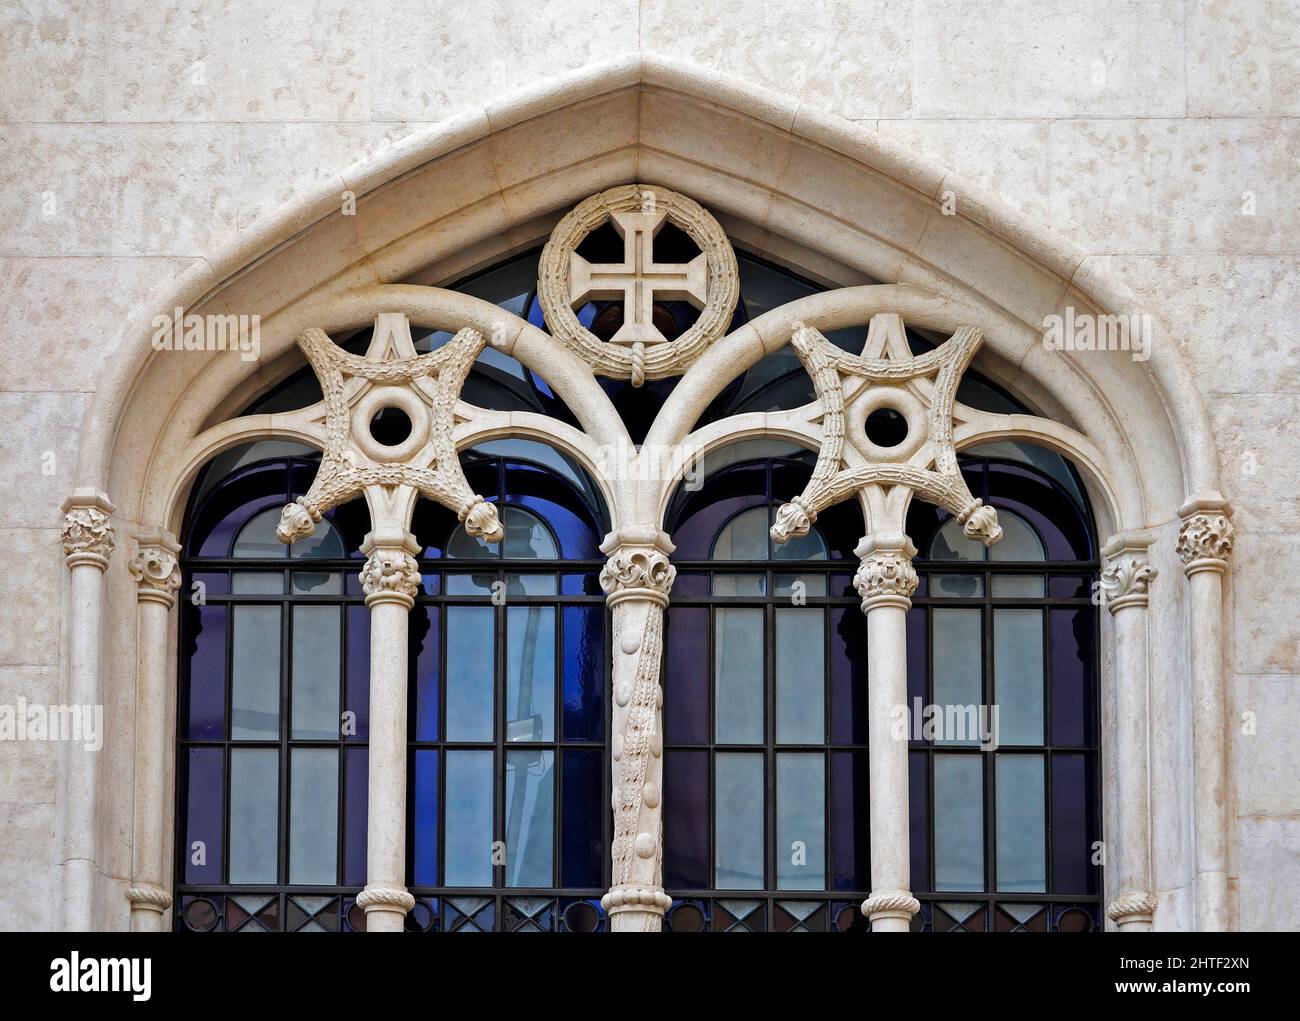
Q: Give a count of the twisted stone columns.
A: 1